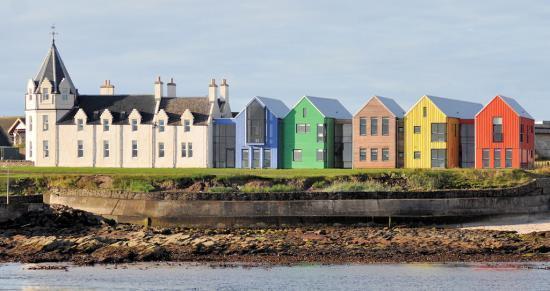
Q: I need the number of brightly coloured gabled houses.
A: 5